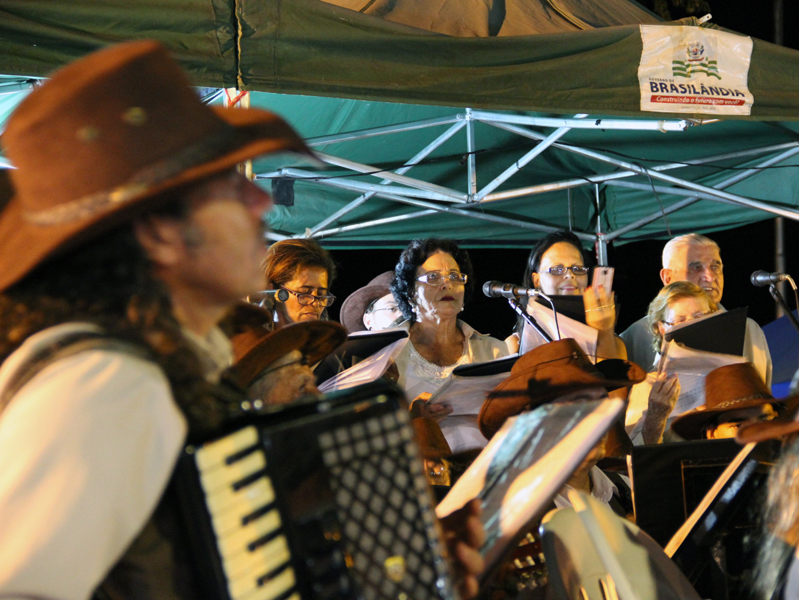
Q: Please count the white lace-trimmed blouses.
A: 1